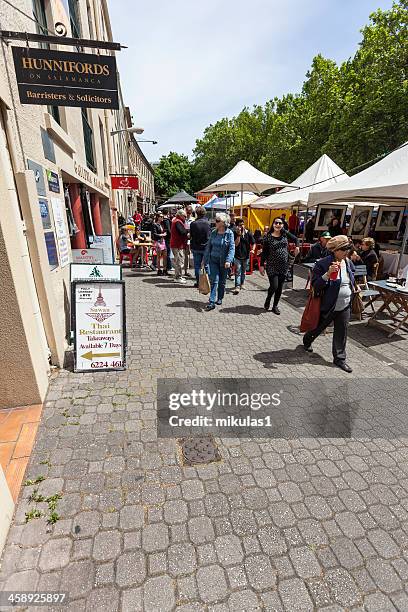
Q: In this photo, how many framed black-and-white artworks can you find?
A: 3